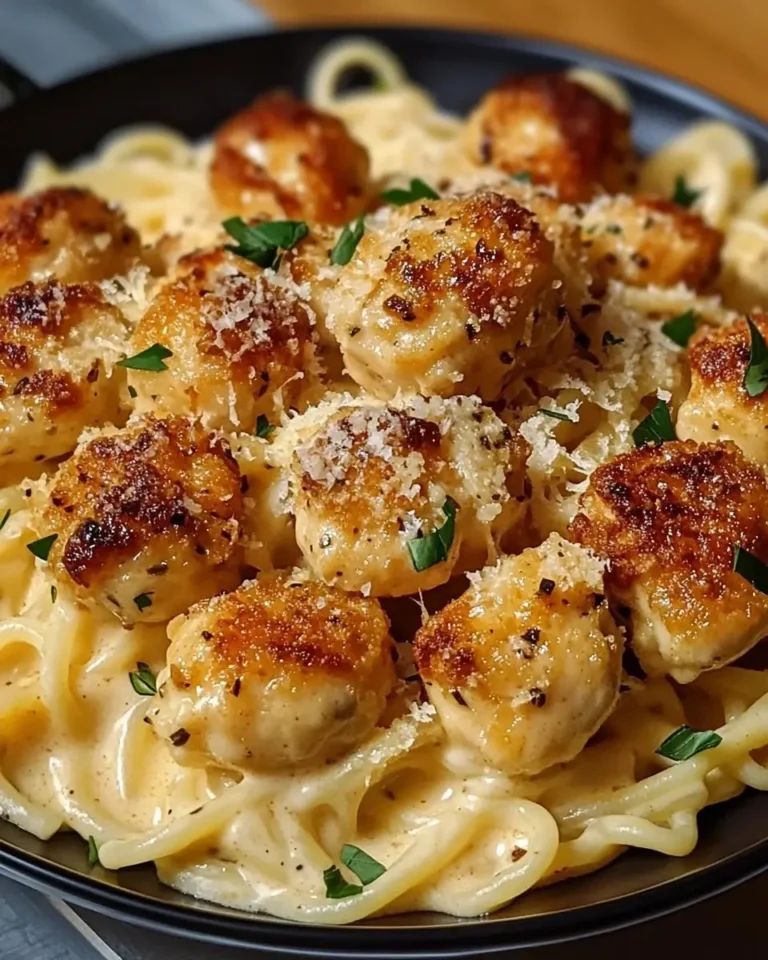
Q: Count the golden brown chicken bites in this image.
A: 13